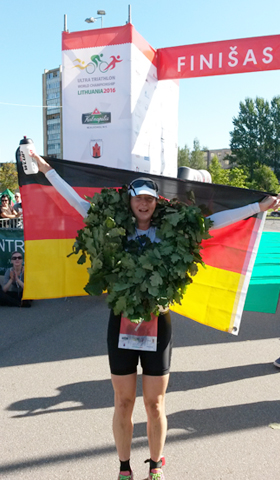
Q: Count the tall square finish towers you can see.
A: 1